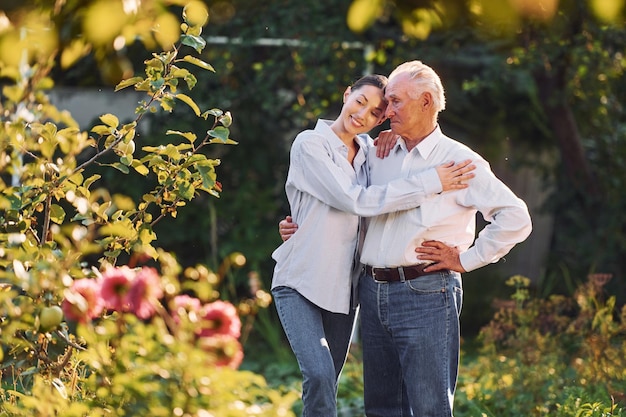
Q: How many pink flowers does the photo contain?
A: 6